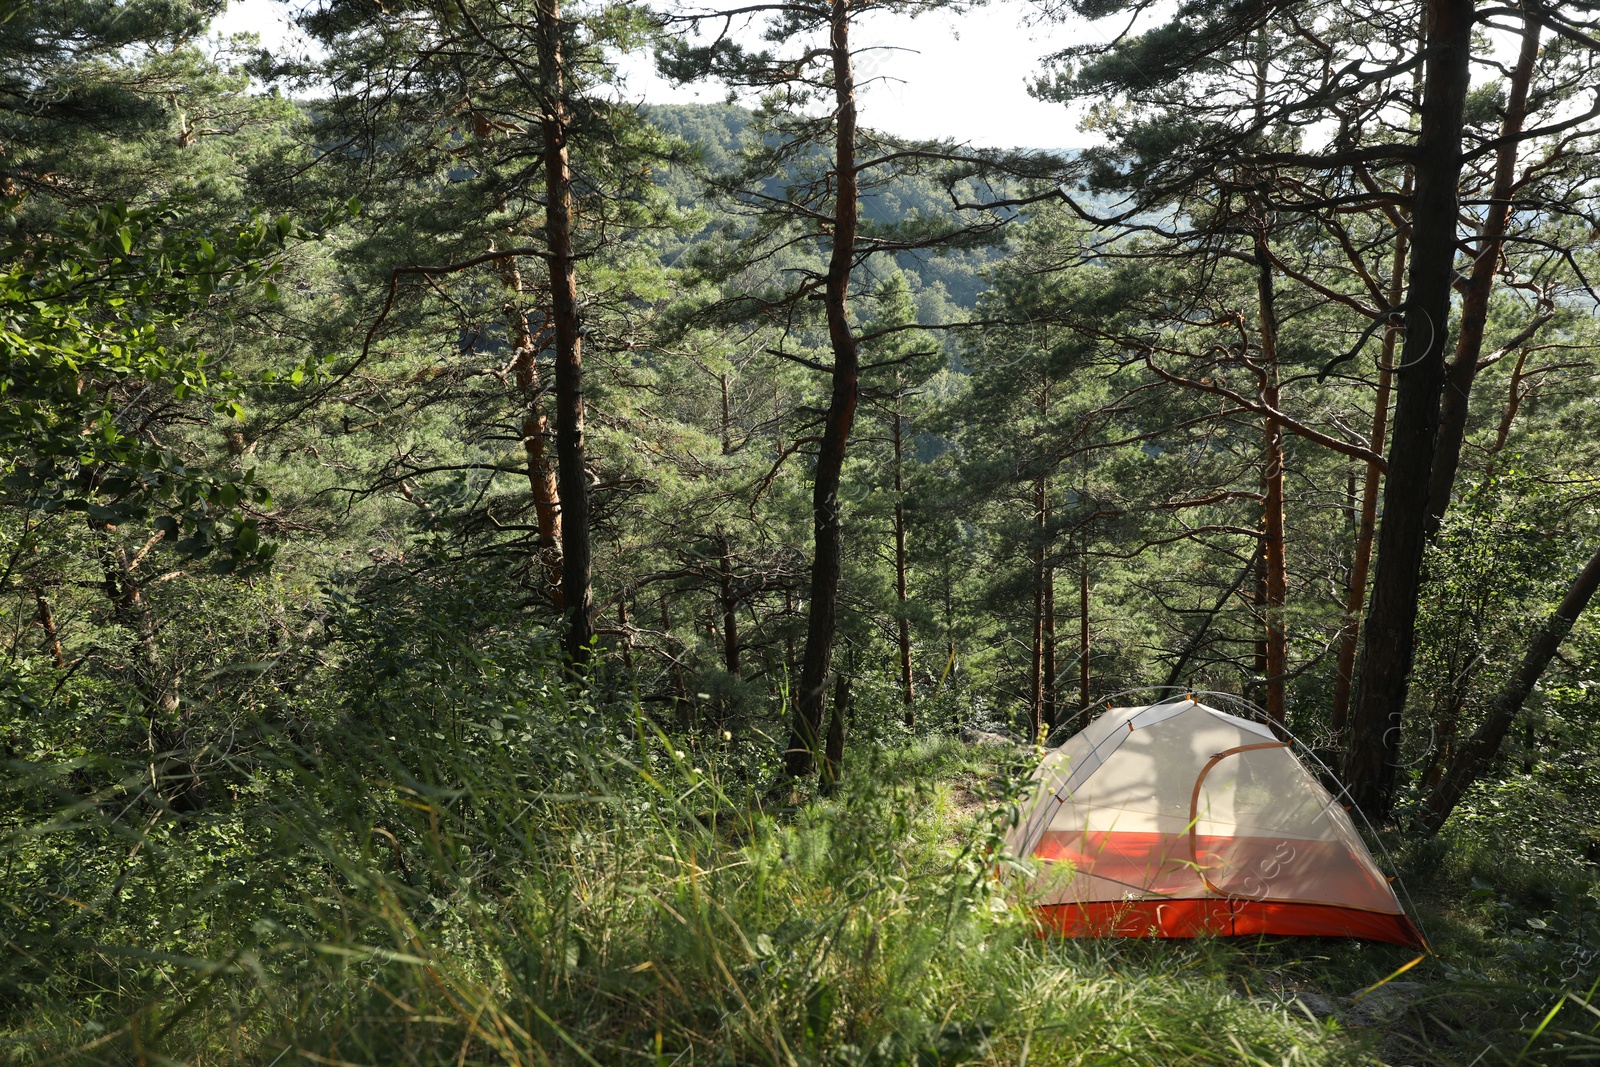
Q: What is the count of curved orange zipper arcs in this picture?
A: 1